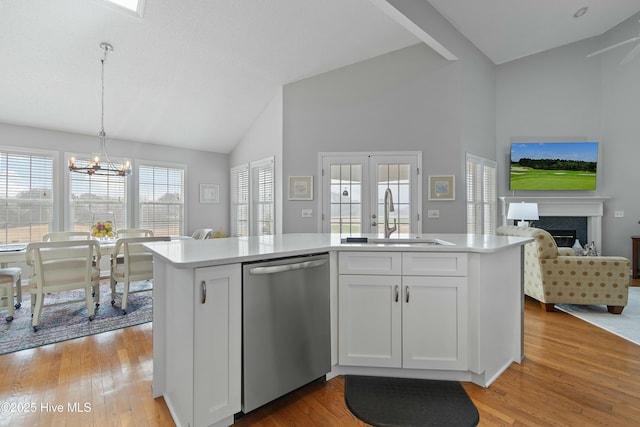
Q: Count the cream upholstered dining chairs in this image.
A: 6